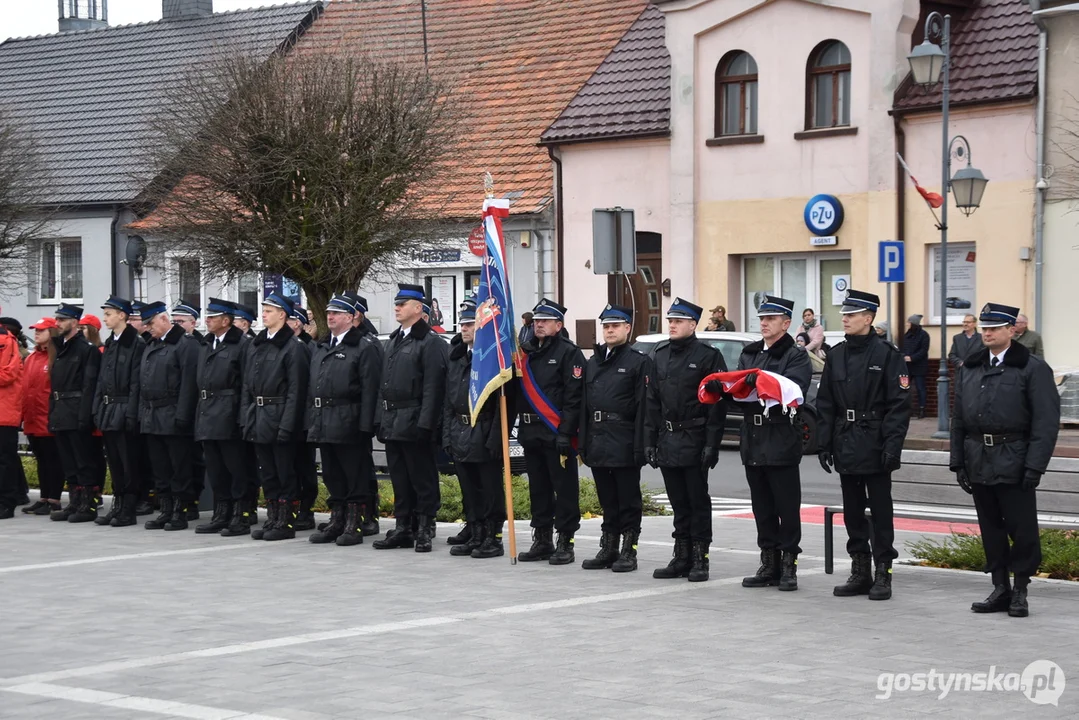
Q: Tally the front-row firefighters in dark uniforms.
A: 14